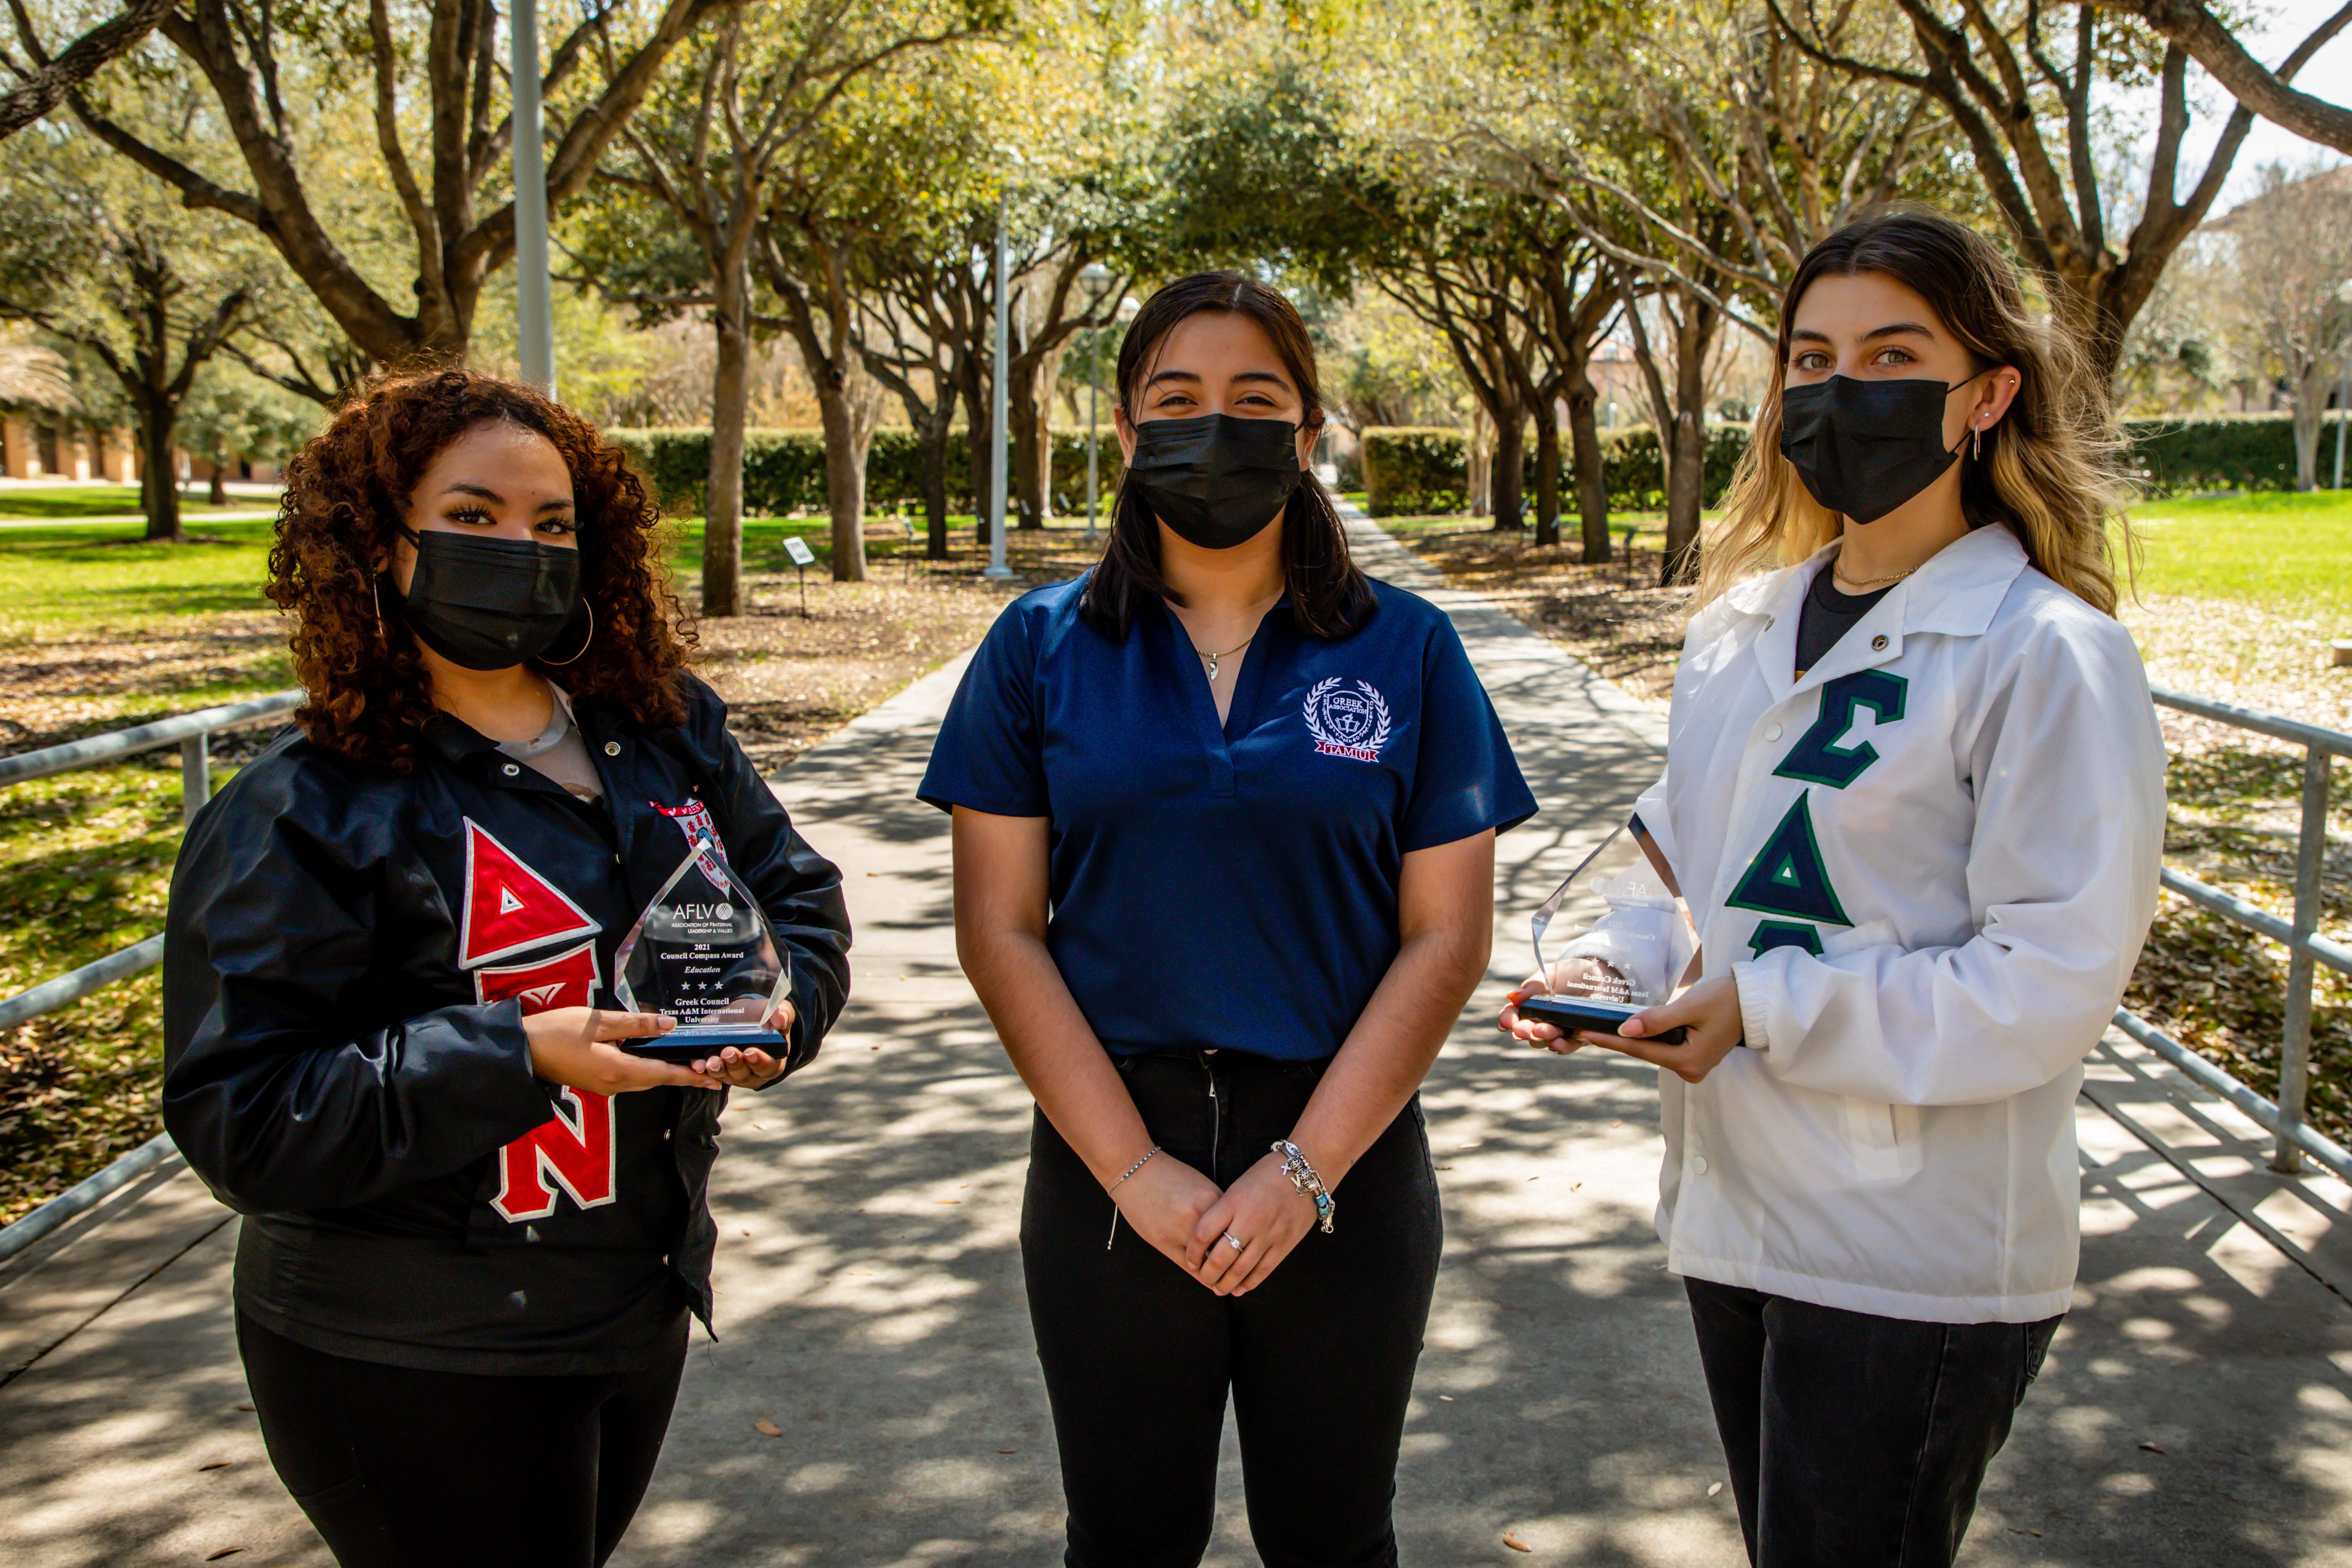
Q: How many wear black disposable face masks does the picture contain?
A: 3